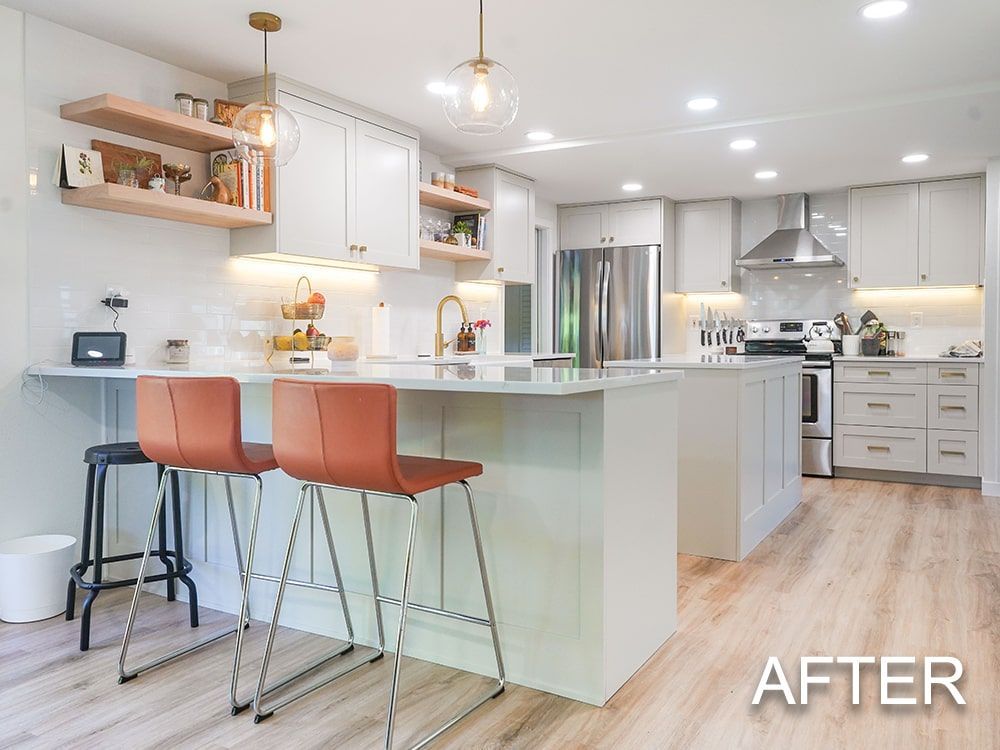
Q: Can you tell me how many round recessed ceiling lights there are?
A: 8